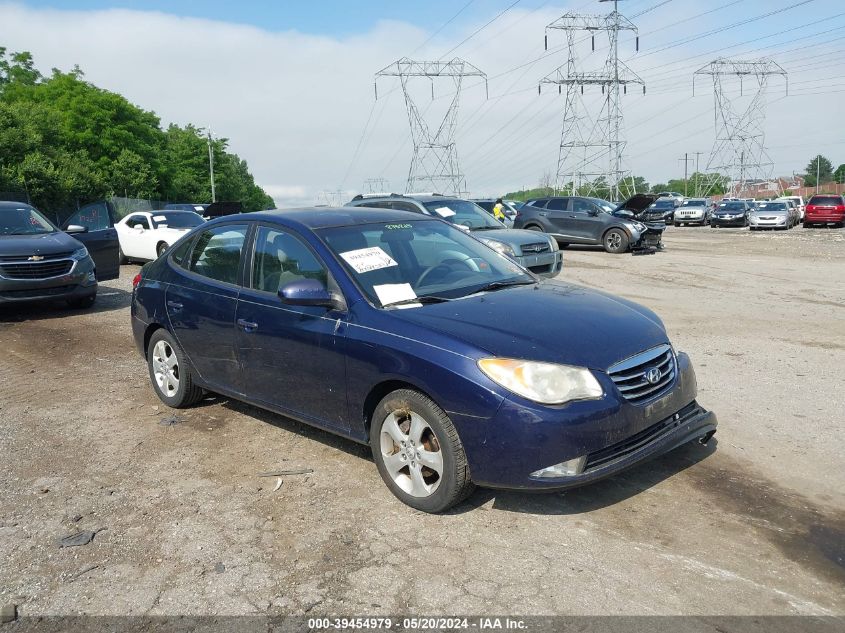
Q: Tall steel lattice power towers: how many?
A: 3